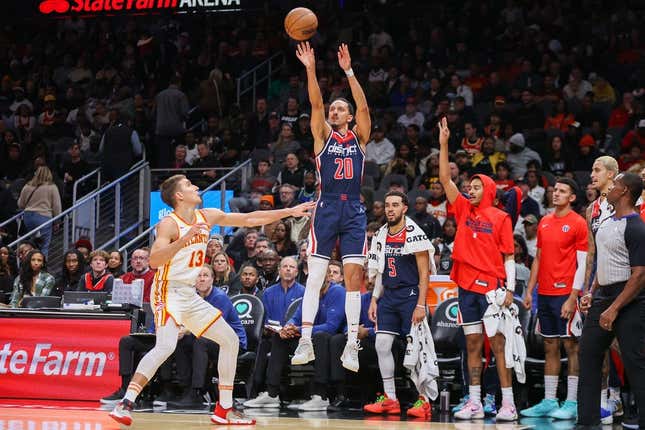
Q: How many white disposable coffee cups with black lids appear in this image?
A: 0